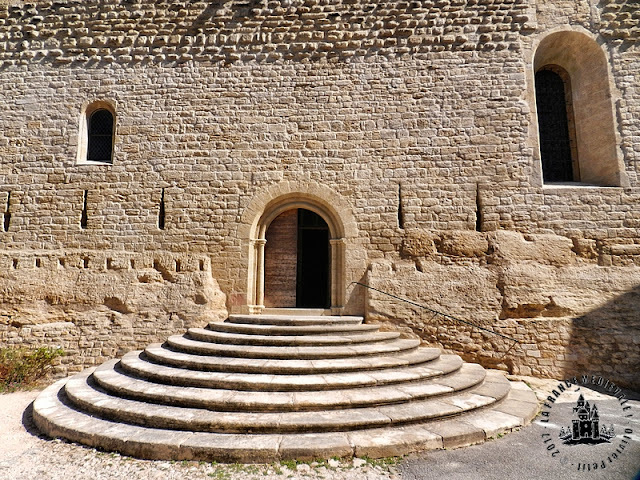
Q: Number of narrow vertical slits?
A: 5